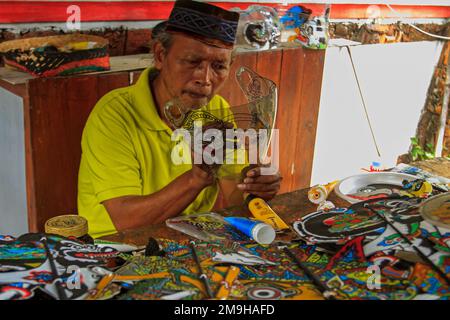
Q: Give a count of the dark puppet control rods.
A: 4